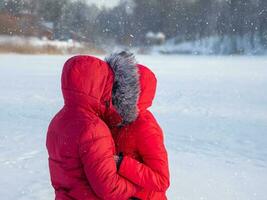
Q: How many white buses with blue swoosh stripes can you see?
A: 0